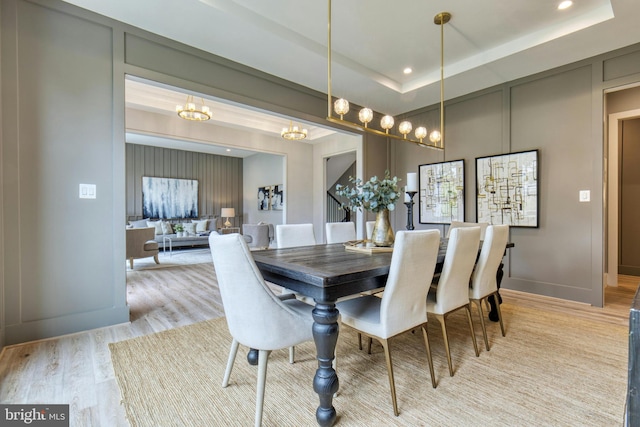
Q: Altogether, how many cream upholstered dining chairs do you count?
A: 8